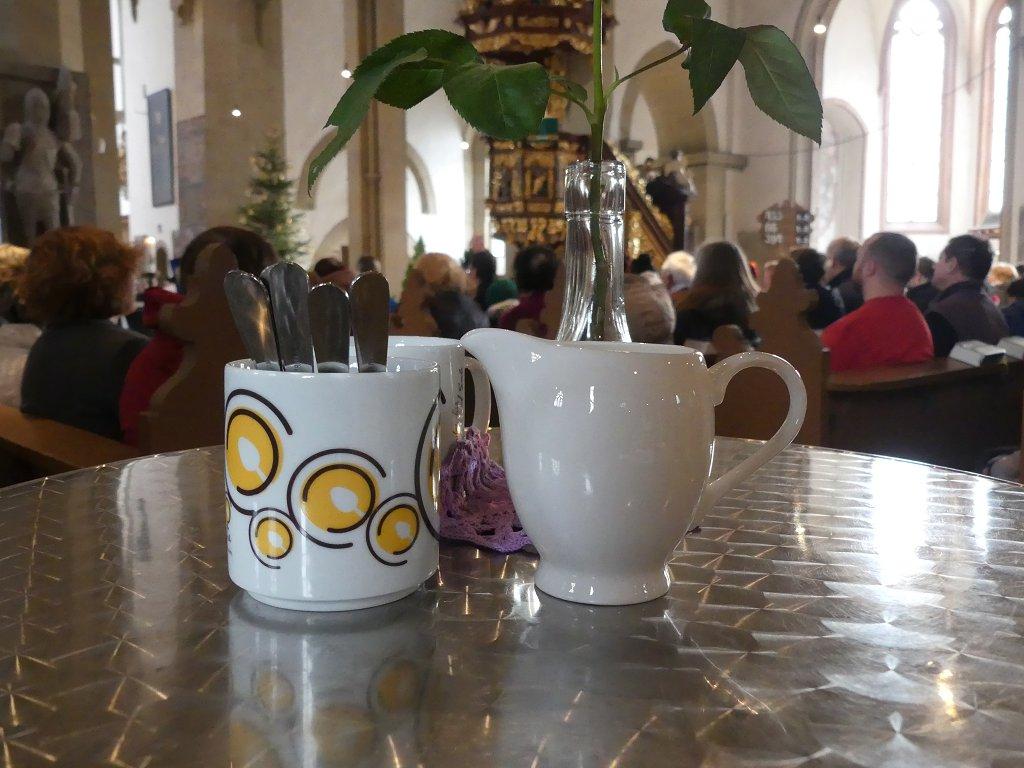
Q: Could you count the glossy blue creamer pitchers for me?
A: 0